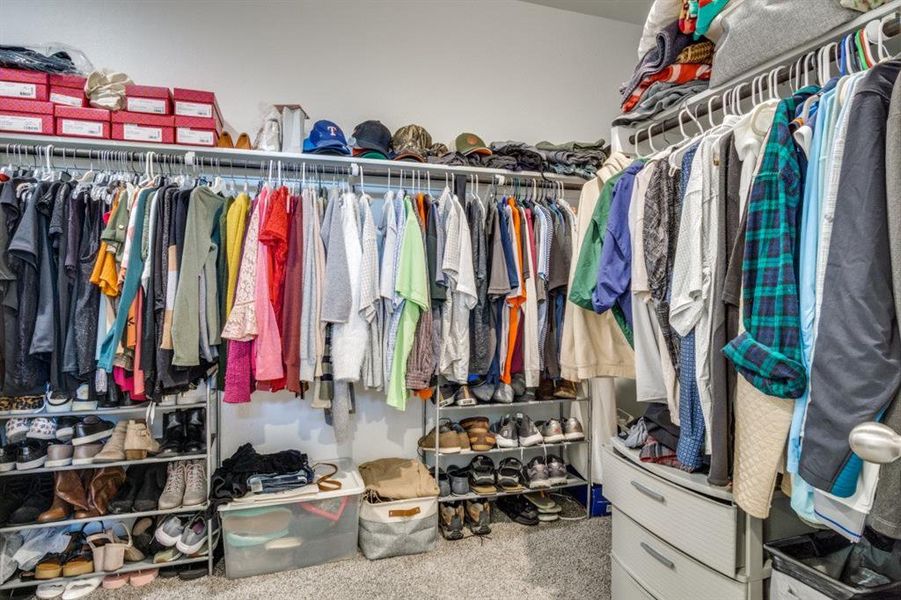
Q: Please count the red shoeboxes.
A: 8